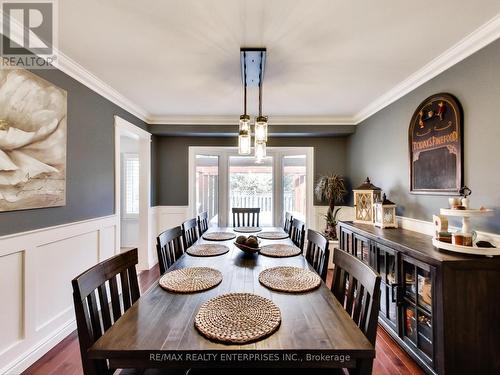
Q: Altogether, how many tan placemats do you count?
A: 8